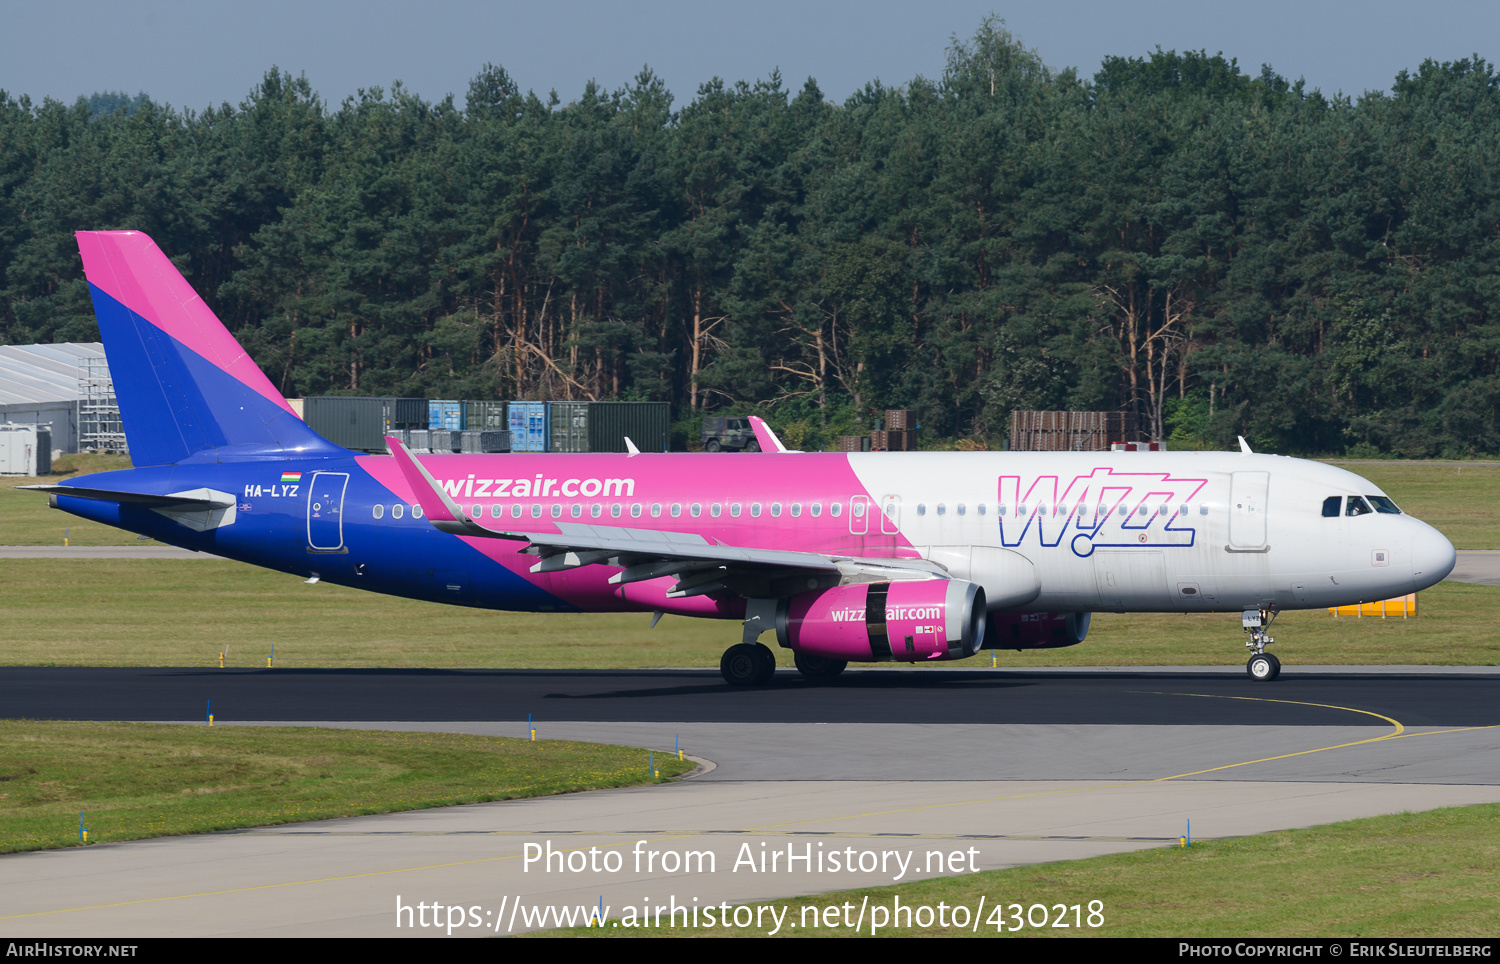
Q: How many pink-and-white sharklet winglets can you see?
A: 2